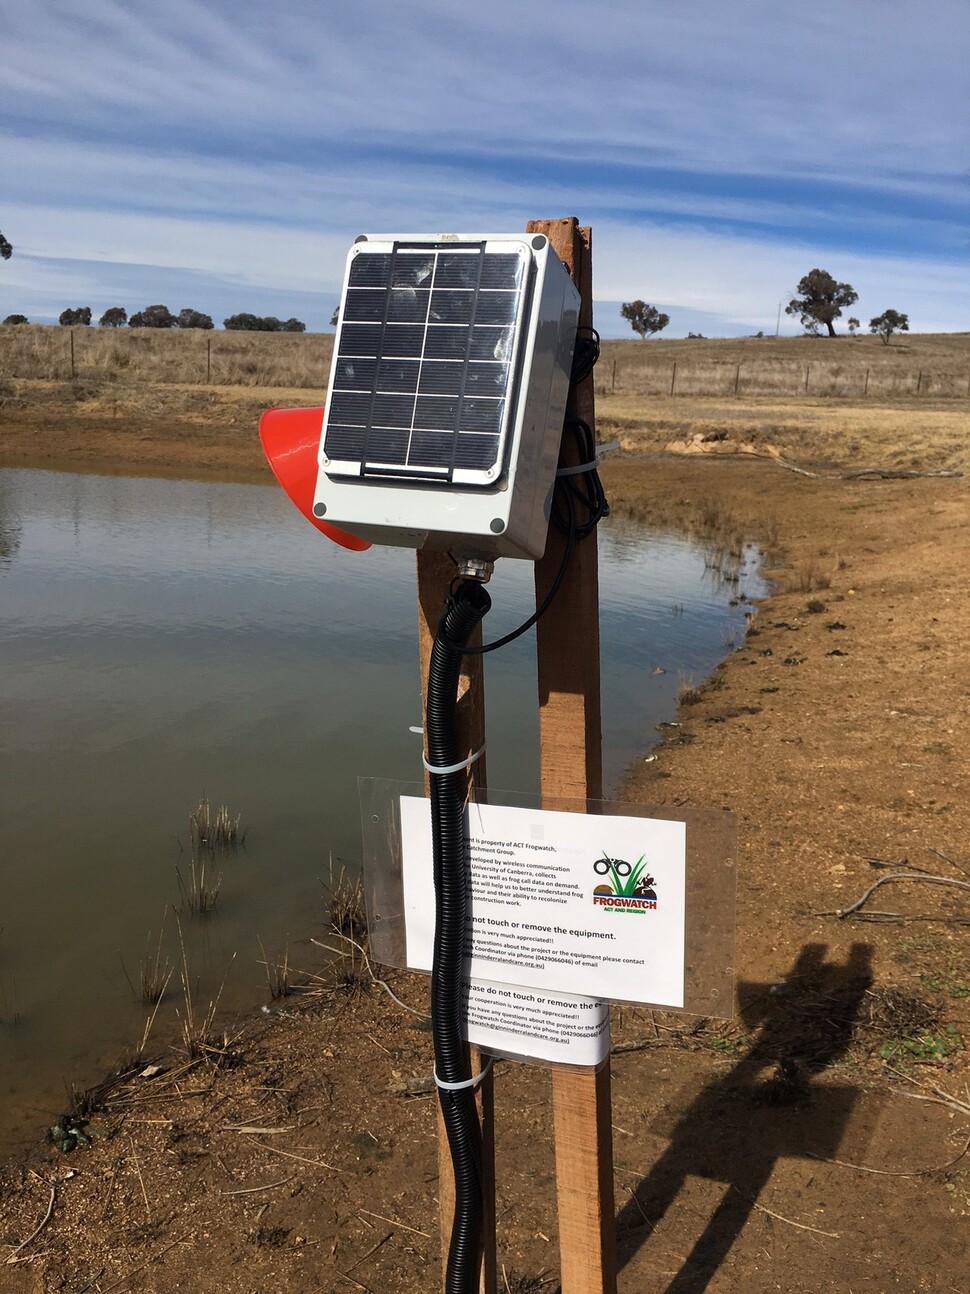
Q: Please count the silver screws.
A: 4